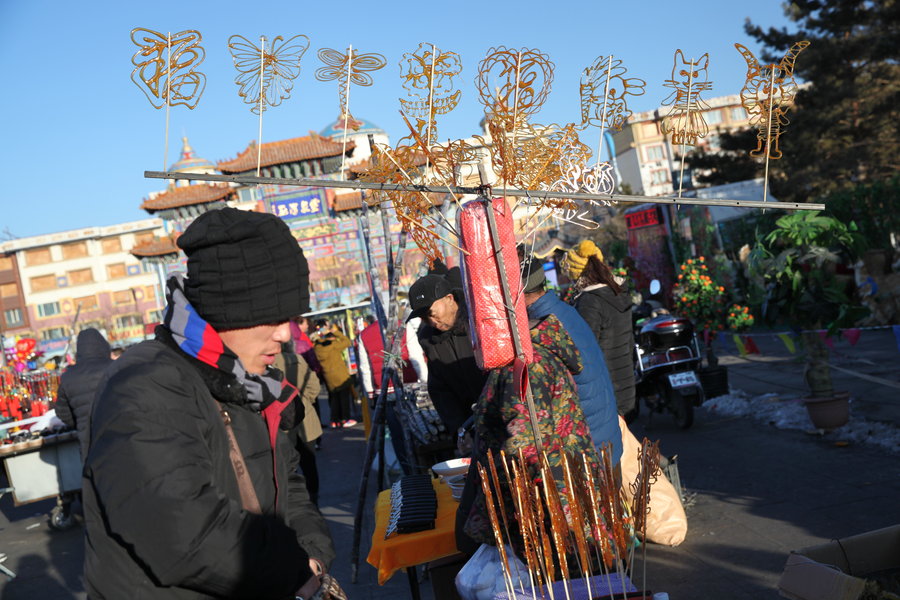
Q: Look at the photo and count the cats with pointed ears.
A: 1